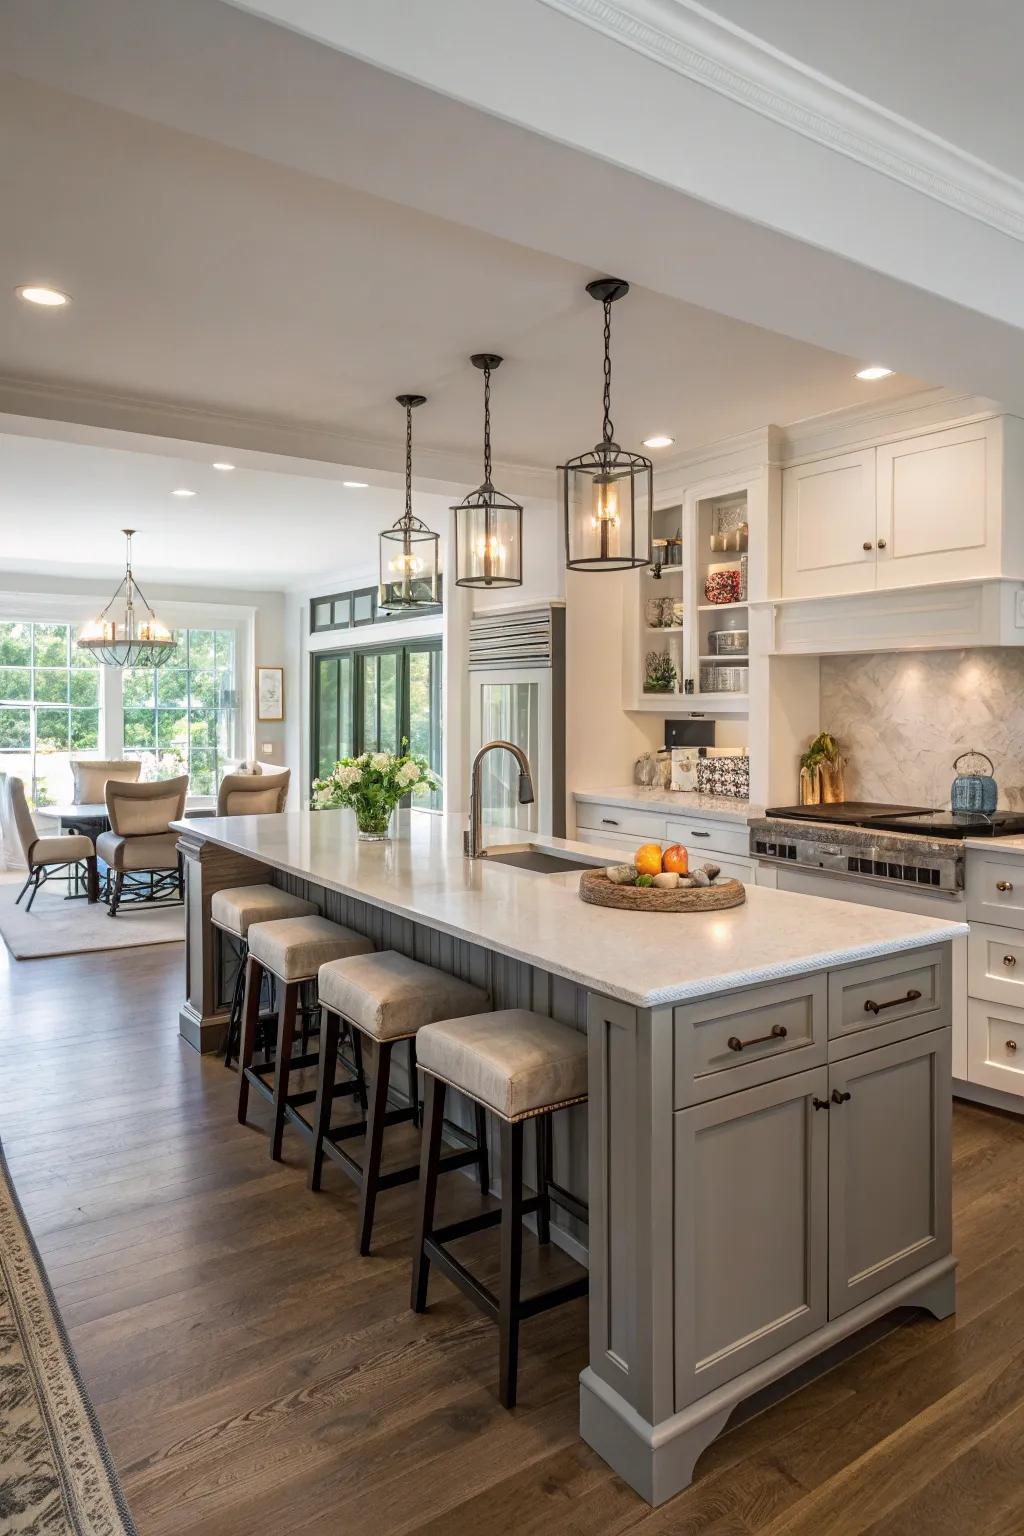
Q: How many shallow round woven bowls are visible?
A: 1